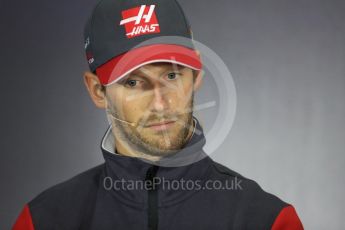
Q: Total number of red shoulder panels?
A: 2